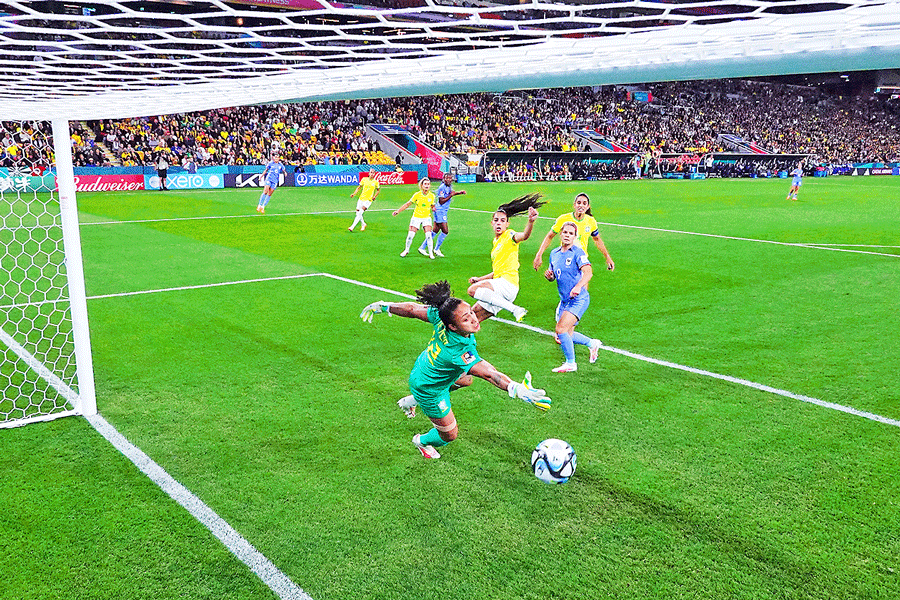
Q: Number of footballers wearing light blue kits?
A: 4